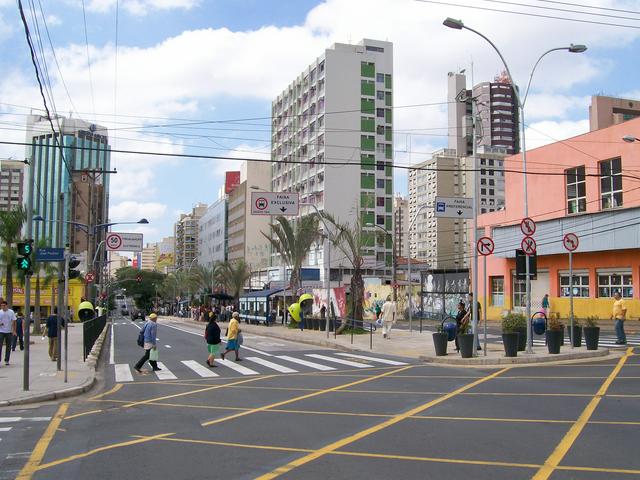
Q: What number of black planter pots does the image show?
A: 8